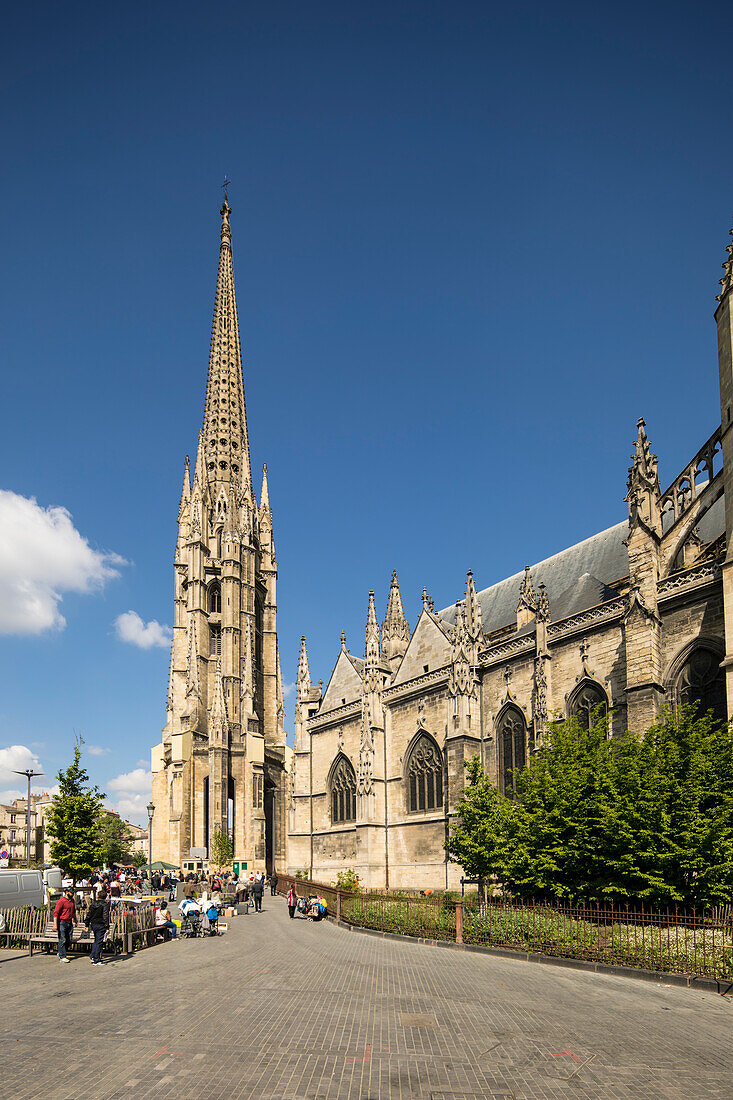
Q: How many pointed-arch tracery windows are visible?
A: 5